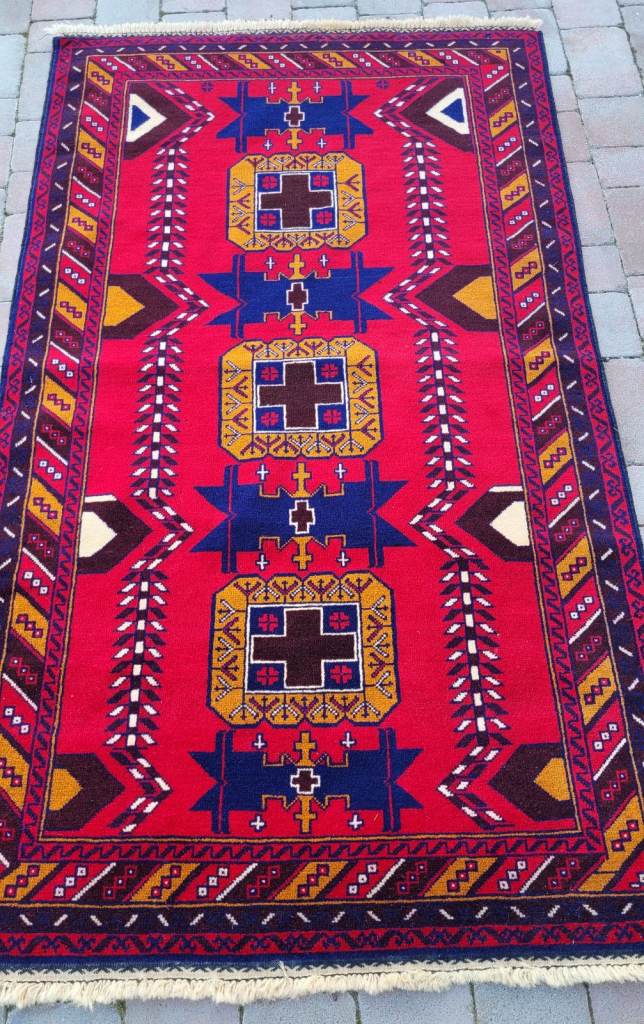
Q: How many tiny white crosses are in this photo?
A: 14